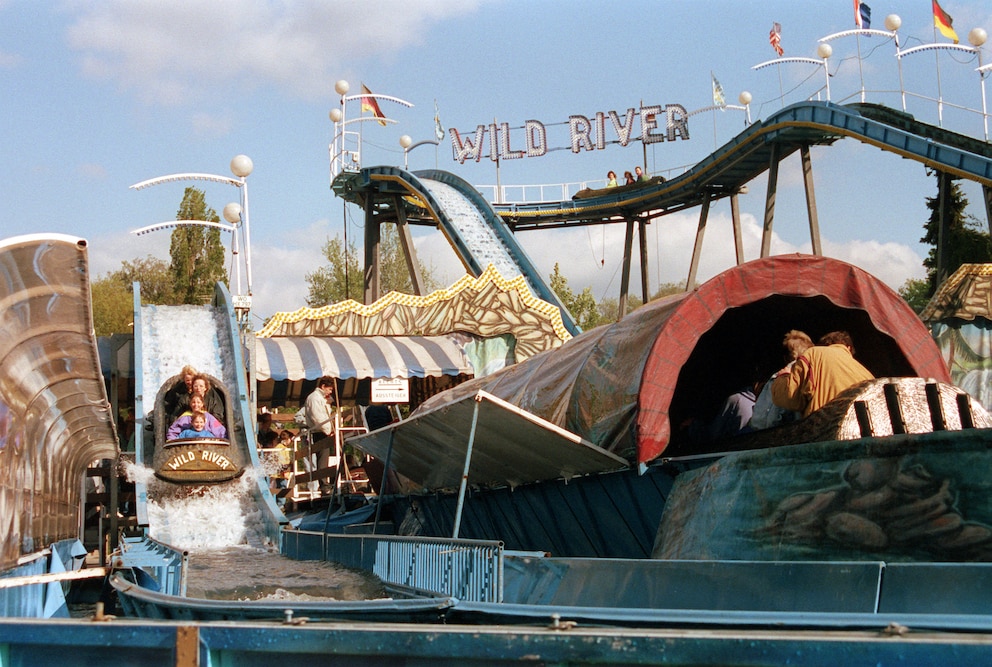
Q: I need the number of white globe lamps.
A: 9